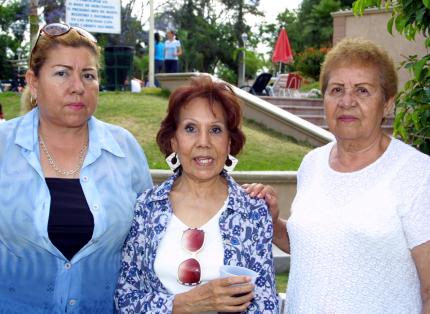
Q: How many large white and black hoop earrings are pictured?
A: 2